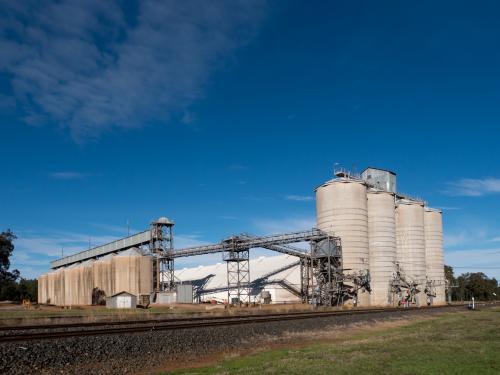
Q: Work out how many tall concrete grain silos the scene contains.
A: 4